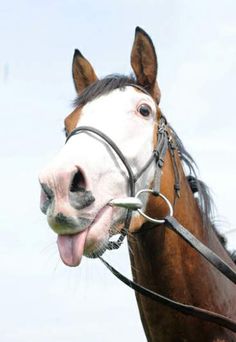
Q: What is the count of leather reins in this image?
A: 2